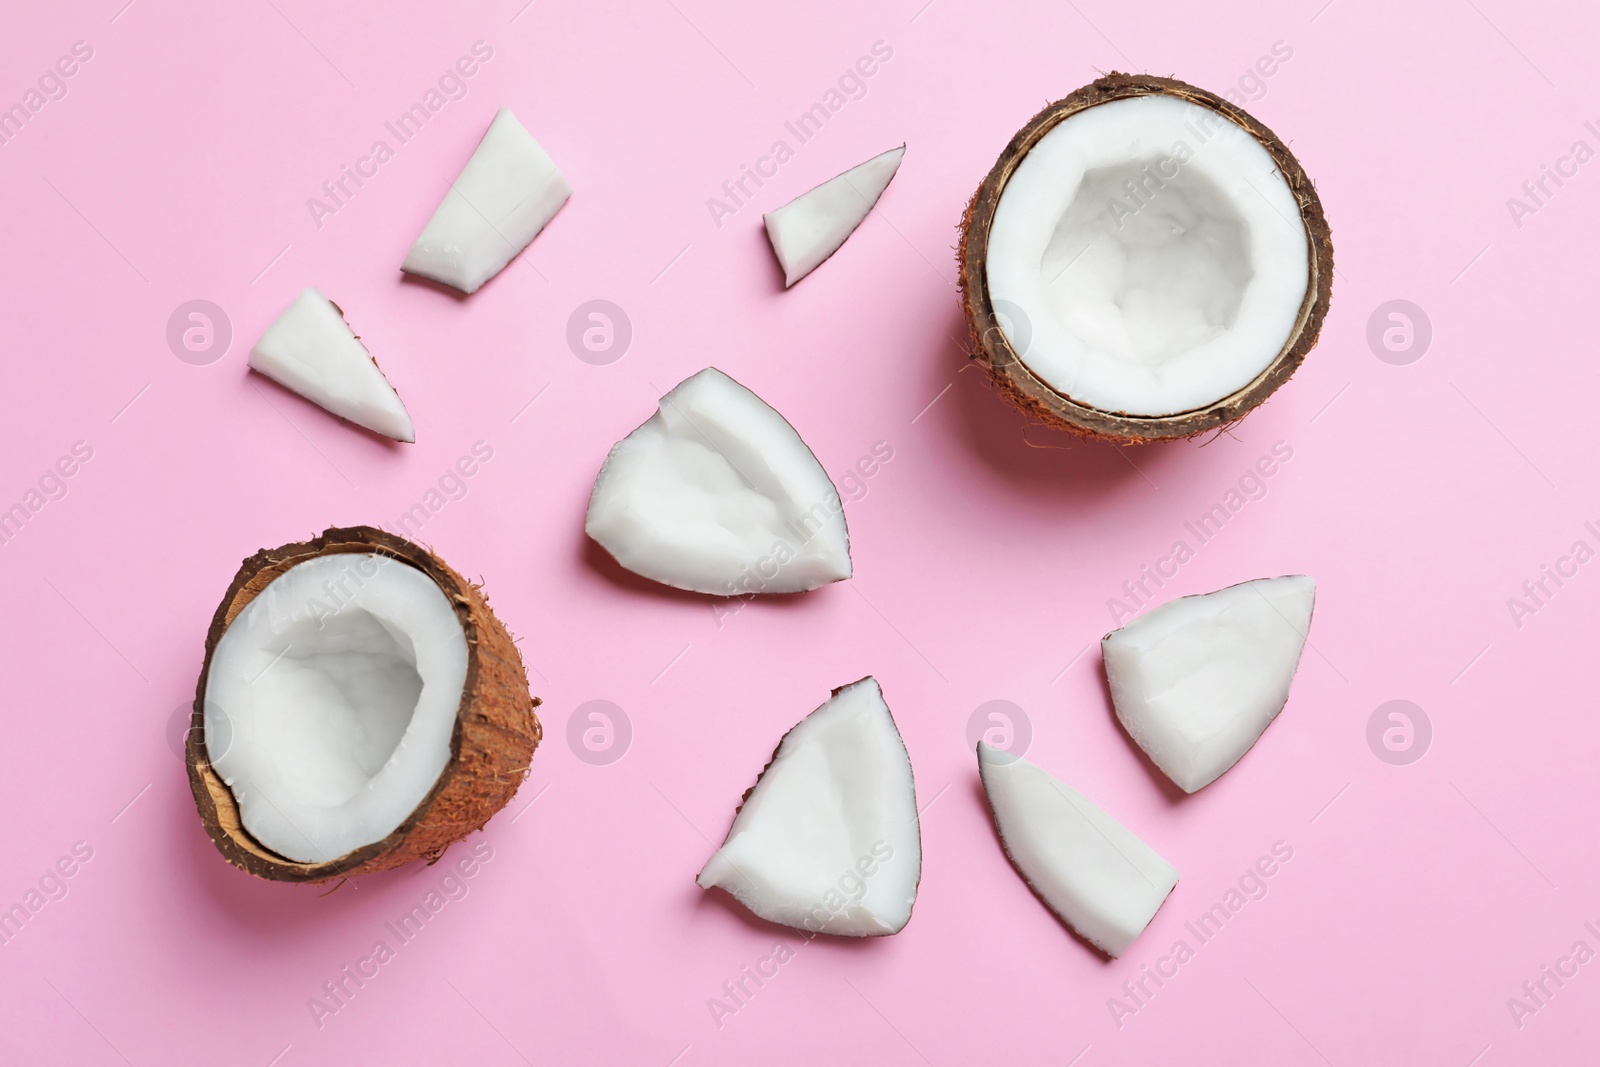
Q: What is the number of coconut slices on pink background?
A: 7